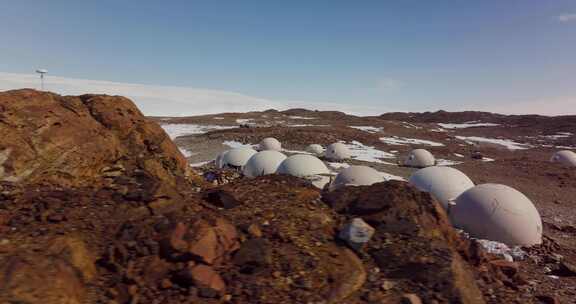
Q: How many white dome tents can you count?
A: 11